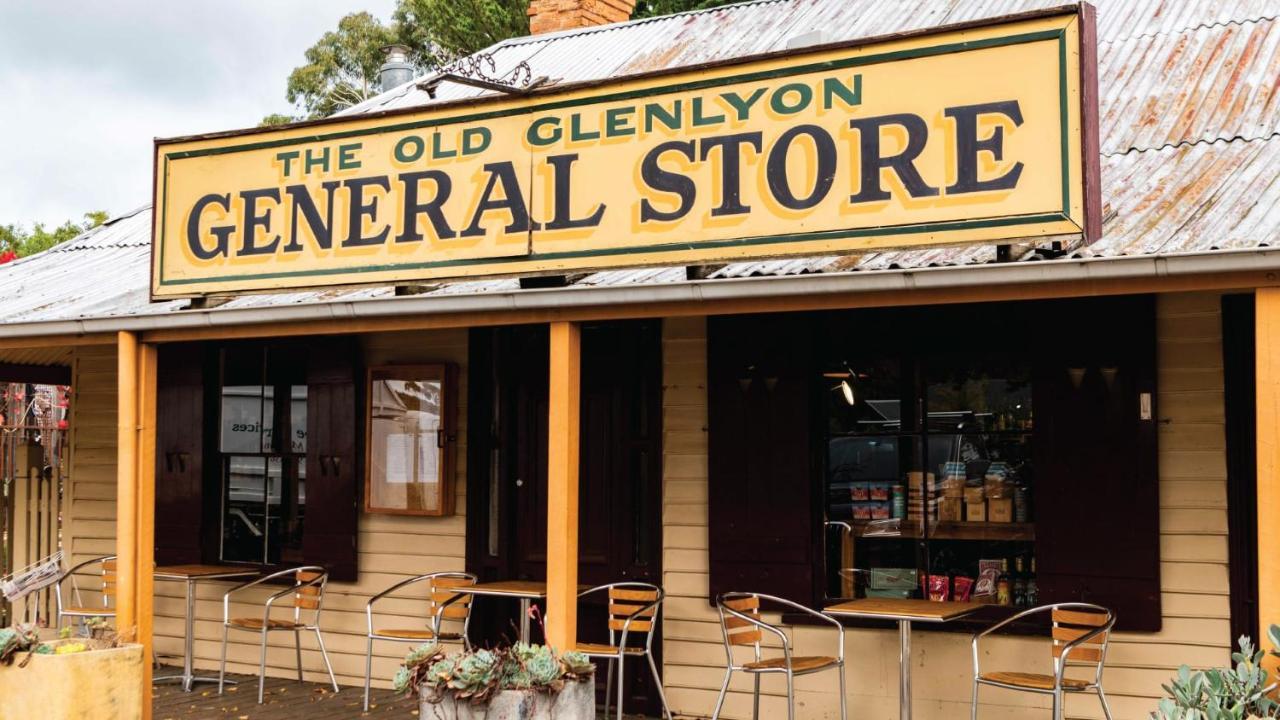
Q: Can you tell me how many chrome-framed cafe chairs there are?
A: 6